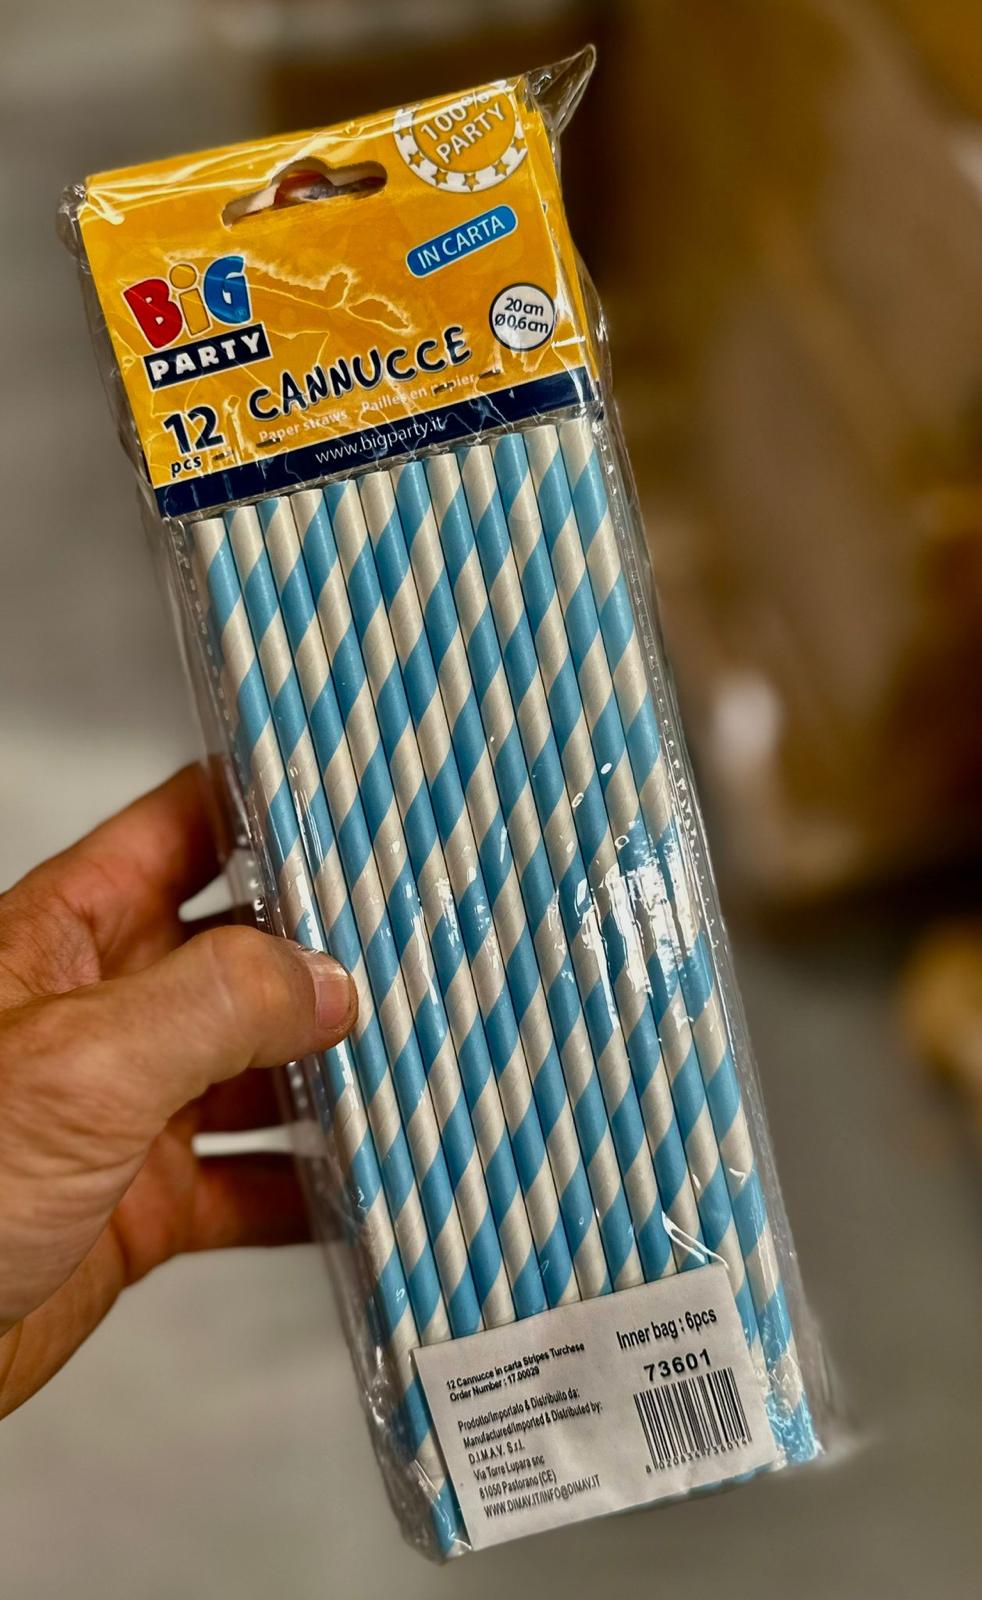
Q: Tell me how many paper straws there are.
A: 12